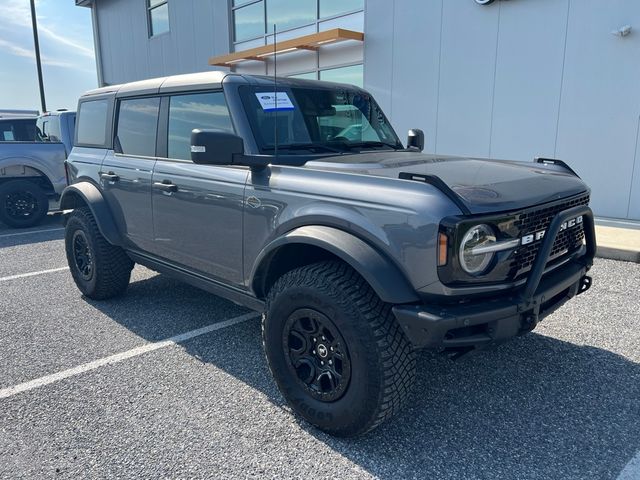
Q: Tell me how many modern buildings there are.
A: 1